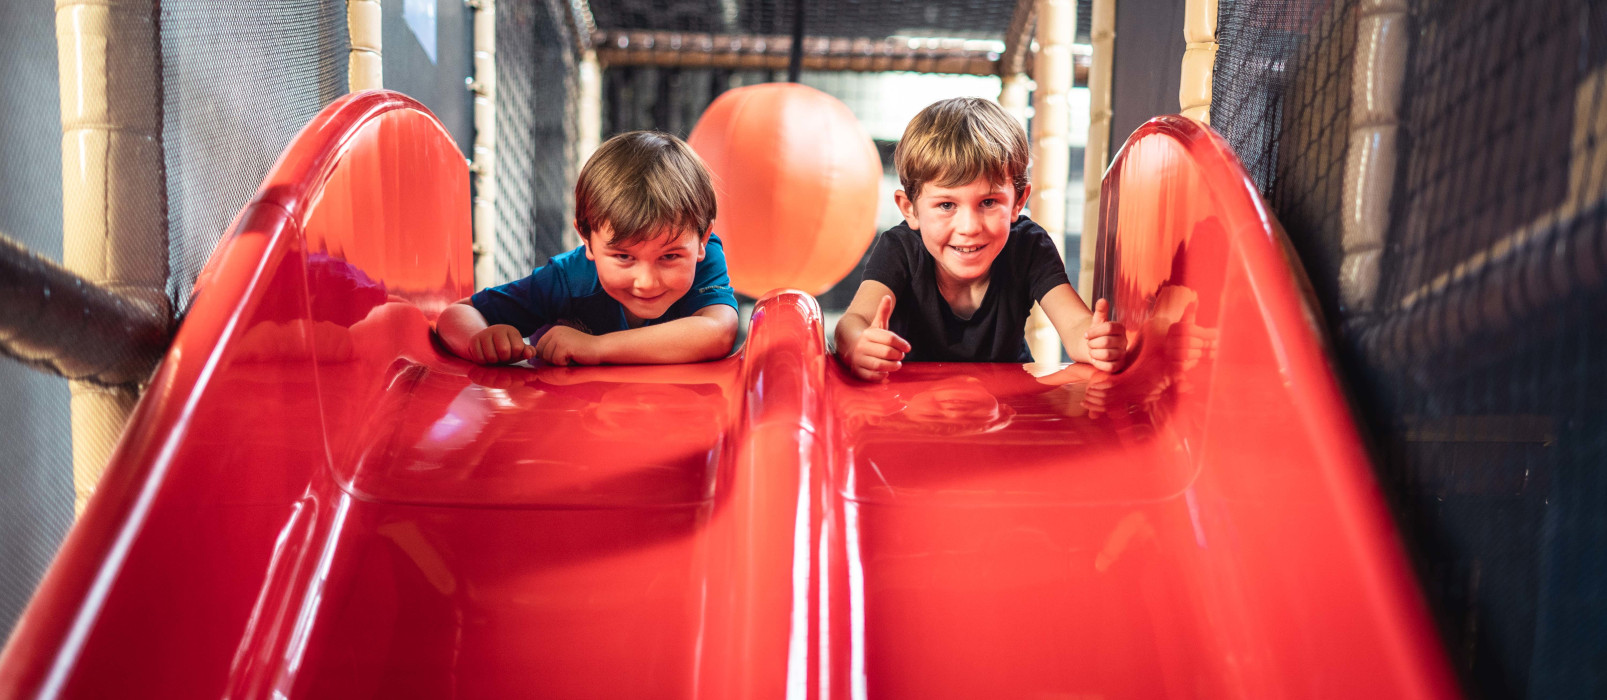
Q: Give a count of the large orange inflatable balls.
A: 1